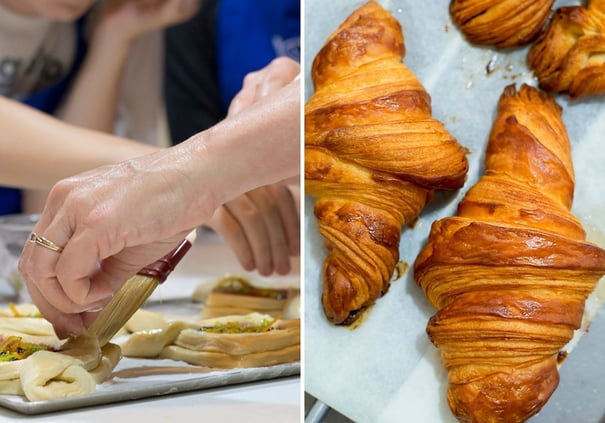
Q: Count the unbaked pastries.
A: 4